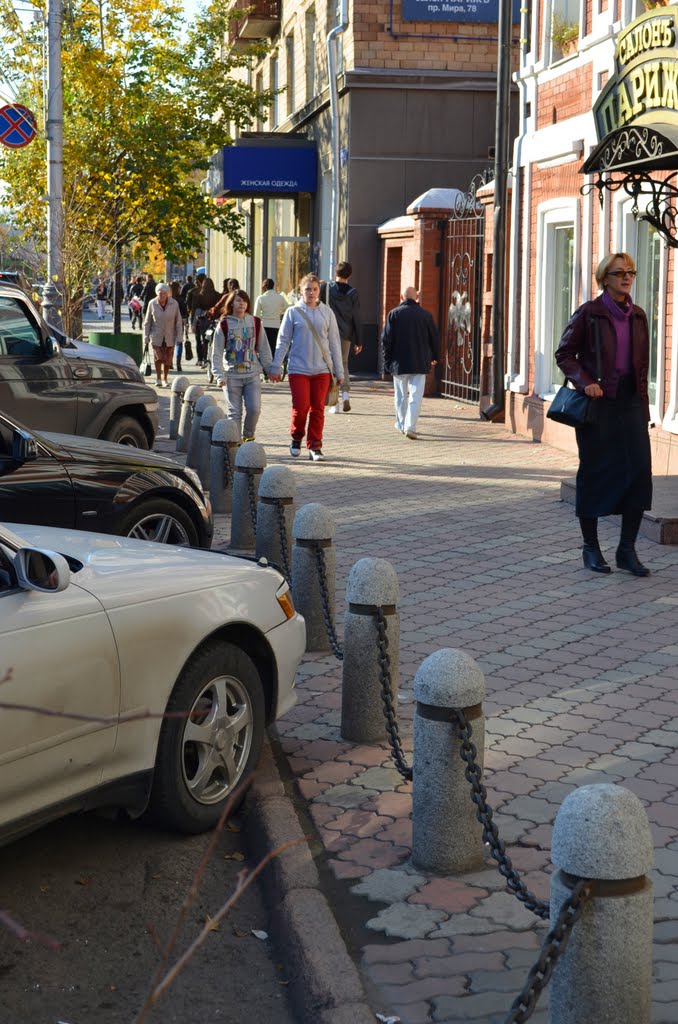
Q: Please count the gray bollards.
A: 11